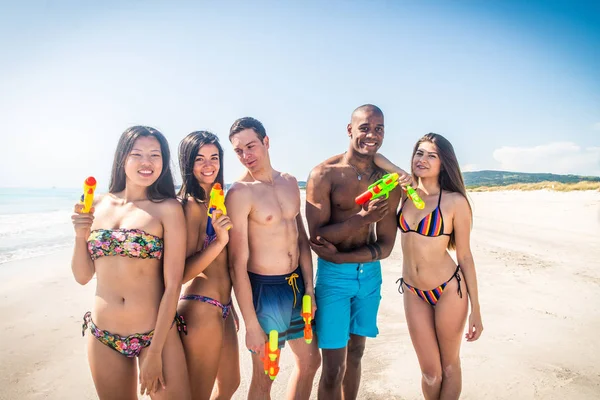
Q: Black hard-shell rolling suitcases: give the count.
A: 0